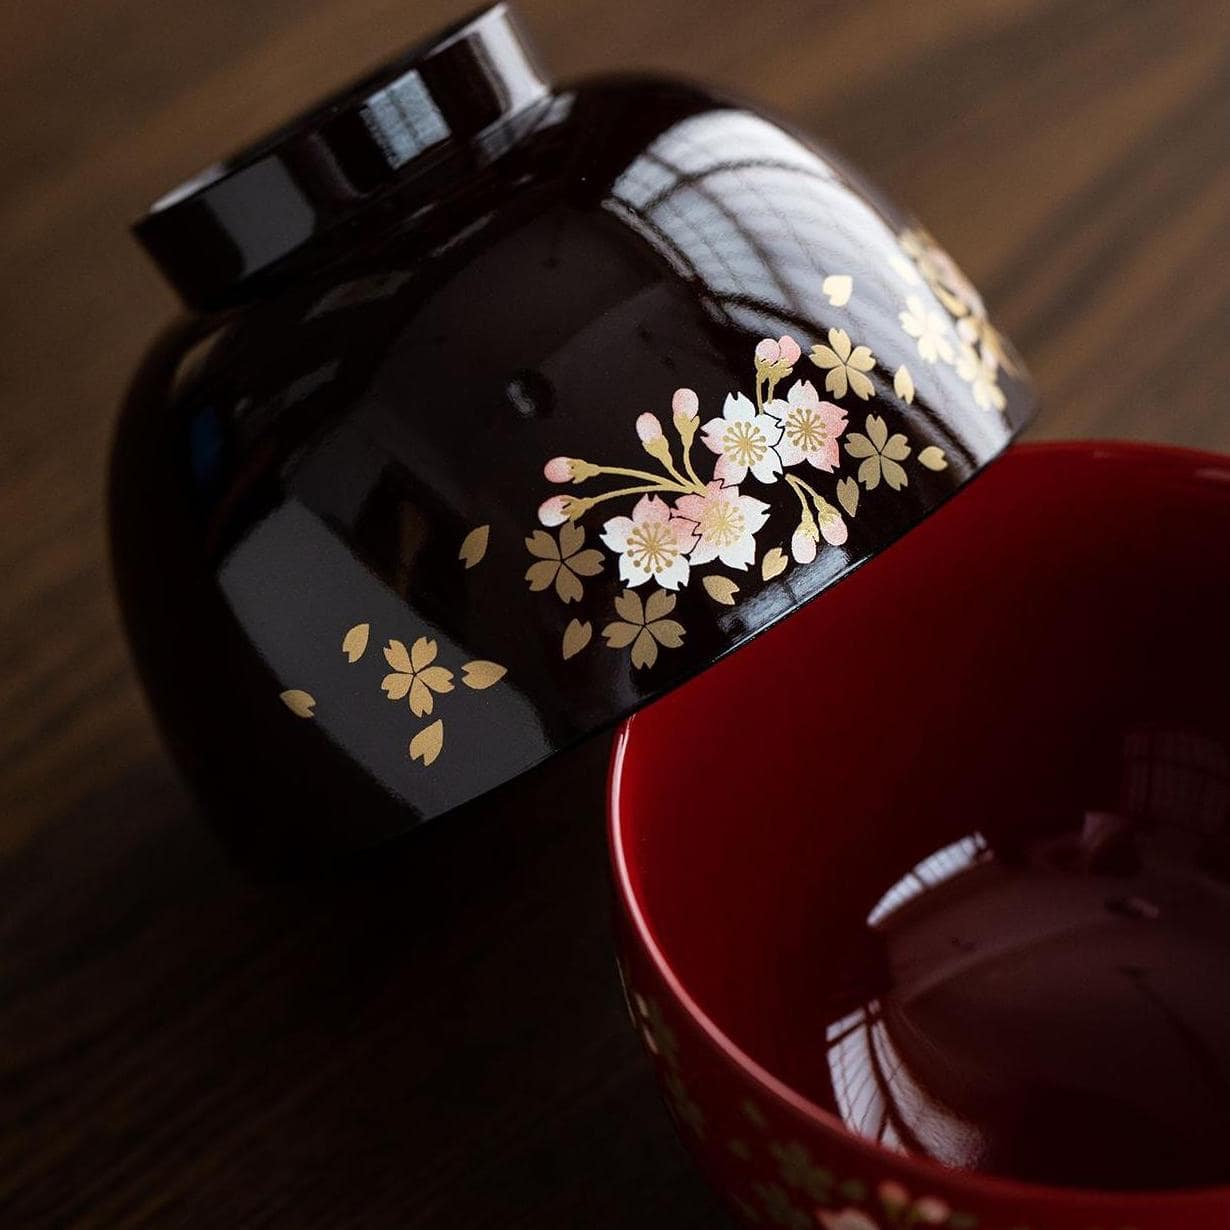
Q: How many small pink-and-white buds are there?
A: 8